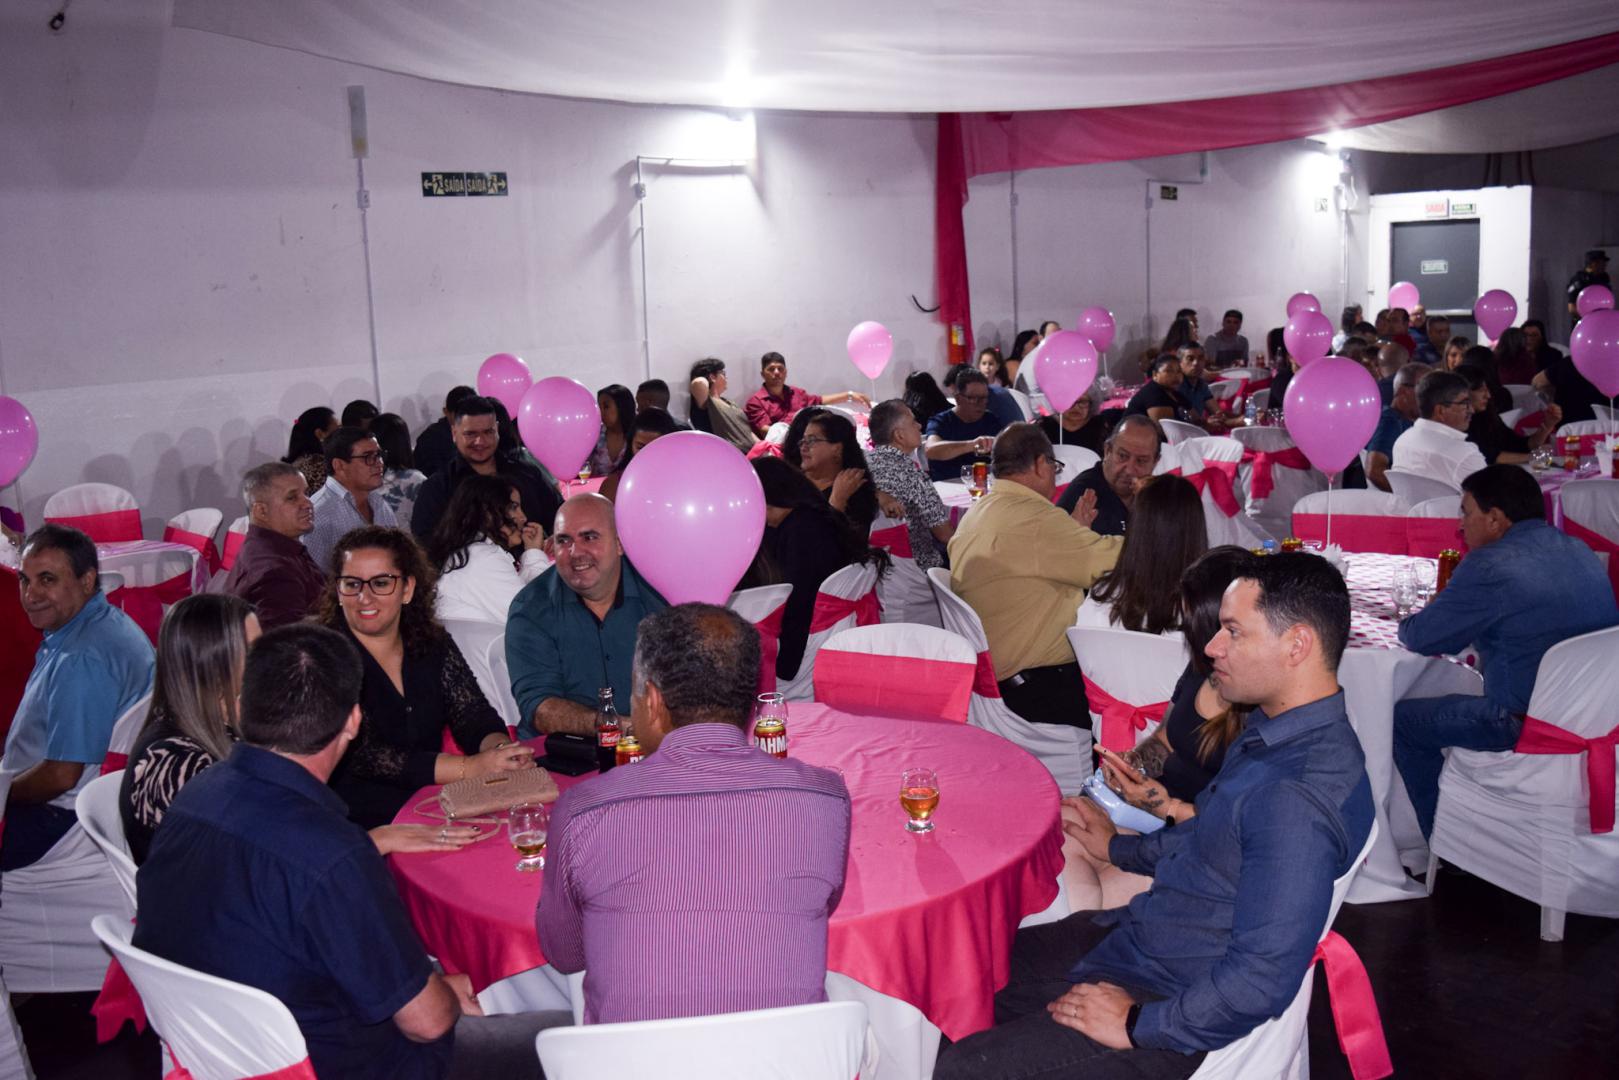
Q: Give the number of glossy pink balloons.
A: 14